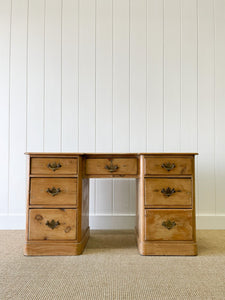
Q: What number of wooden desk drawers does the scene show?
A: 7